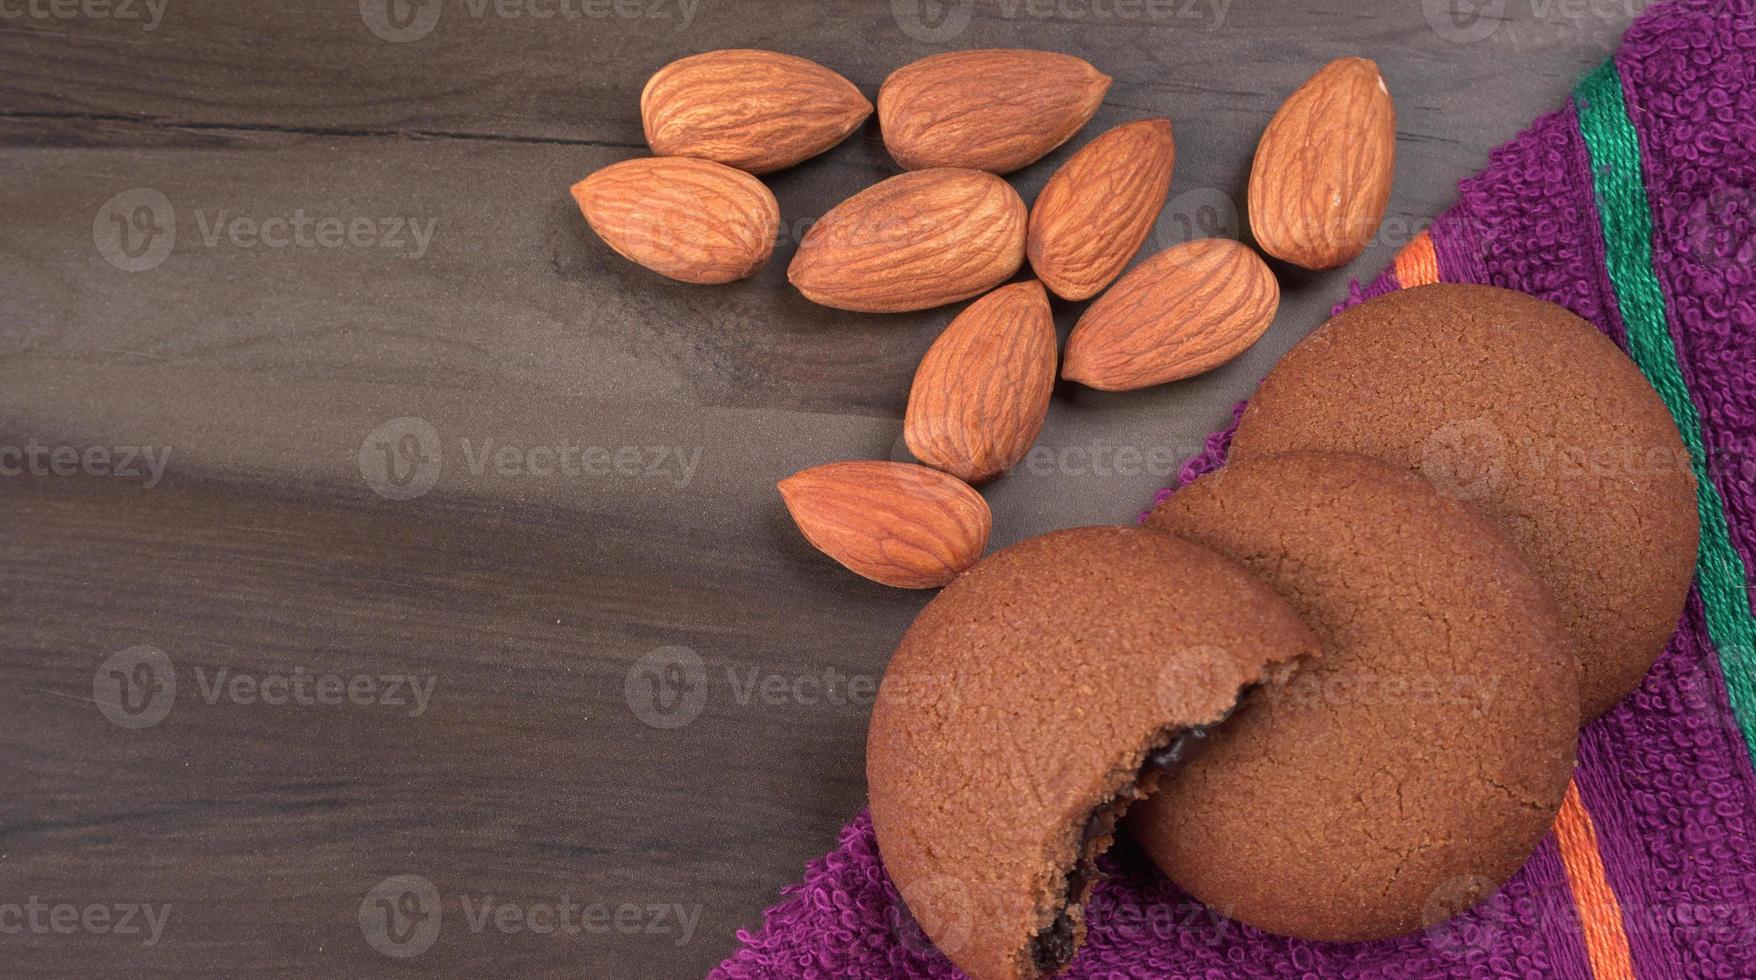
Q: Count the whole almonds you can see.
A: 9